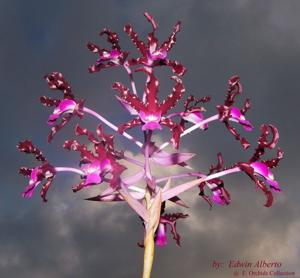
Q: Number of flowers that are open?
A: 11